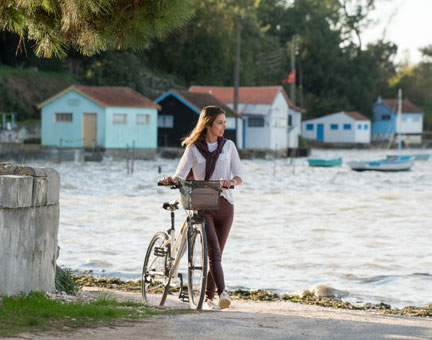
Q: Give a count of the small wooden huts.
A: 5